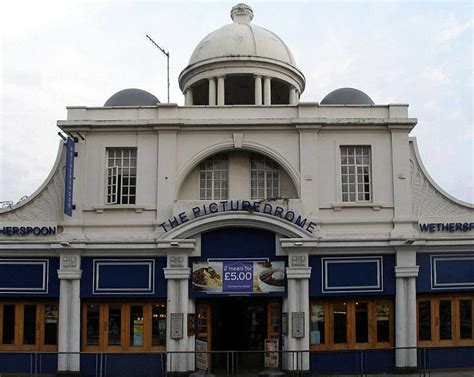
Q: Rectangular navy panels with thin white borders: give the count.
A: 4